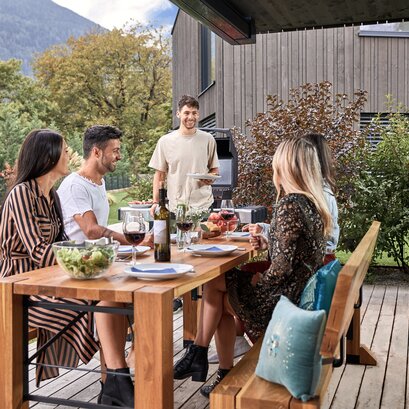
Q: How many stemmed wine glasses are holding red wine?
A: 3